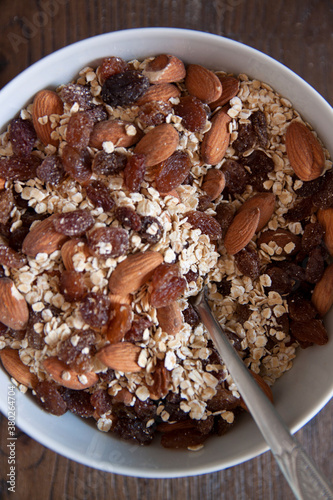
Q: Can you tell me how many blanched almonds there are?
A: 0